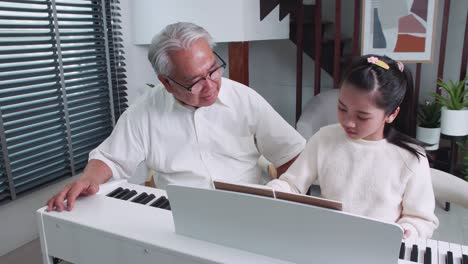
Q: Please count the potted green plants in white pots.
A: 2